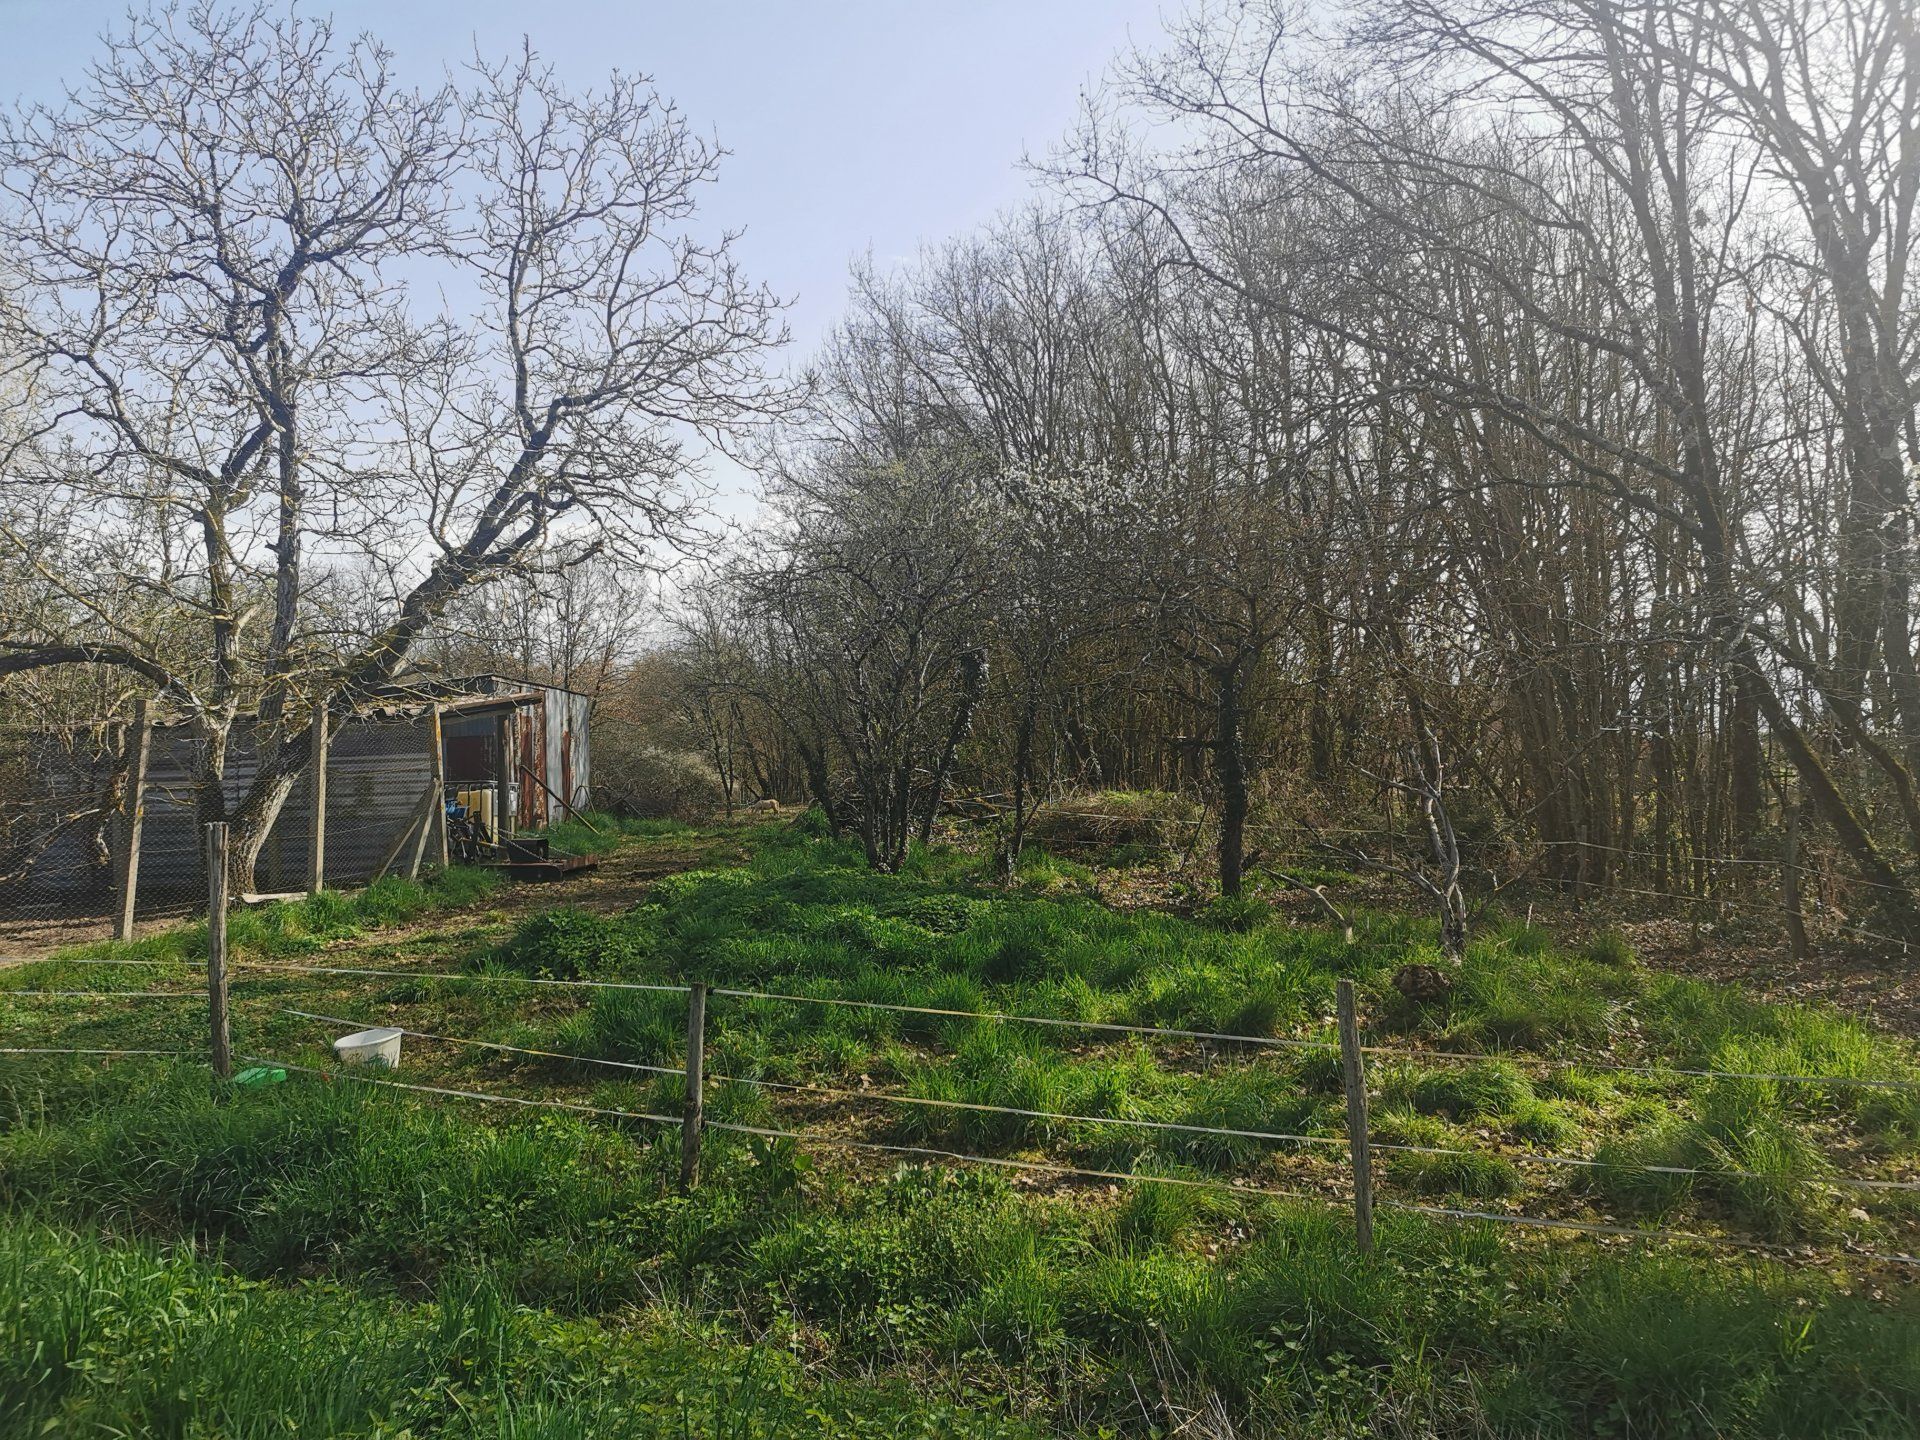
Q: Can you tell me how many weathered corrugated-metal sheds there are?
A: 1